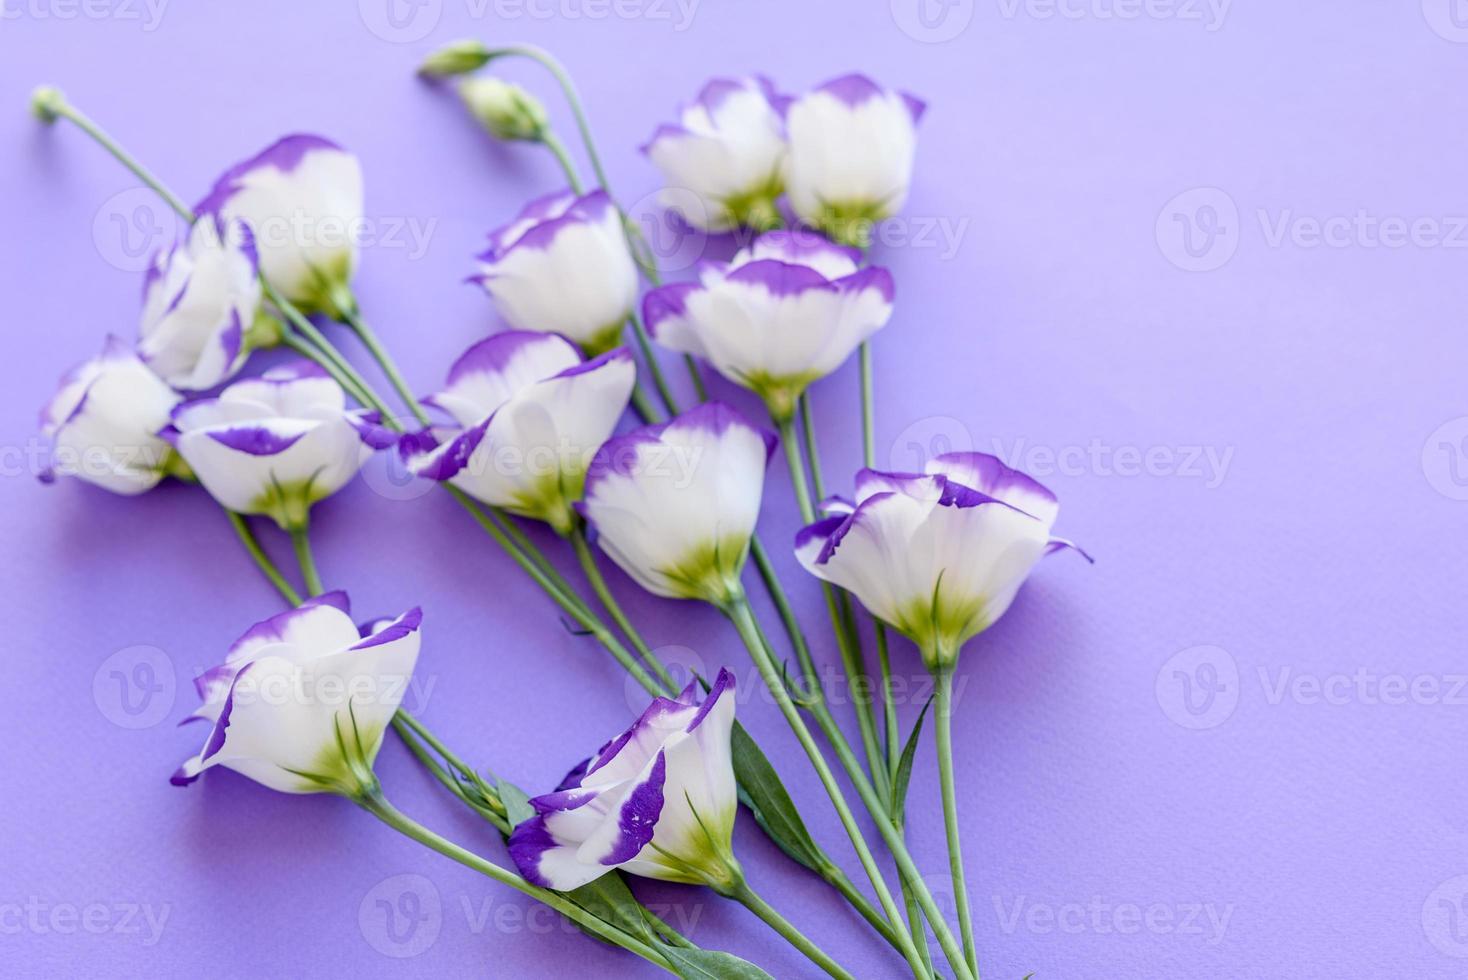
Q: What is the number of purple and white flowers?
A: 13